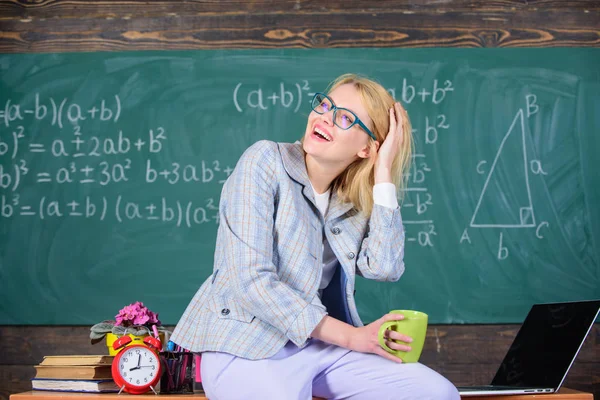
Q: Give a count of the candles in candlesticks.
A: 0